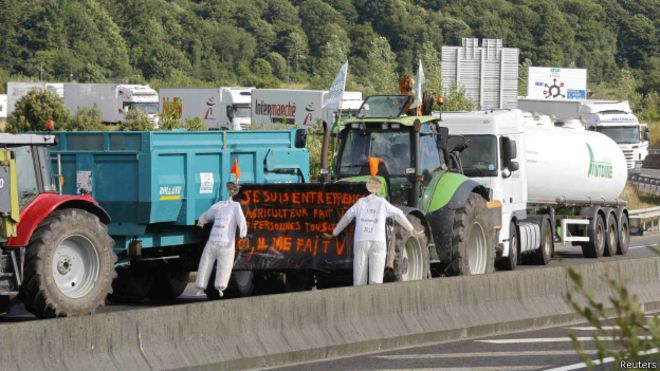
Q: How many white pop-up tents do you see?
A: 0